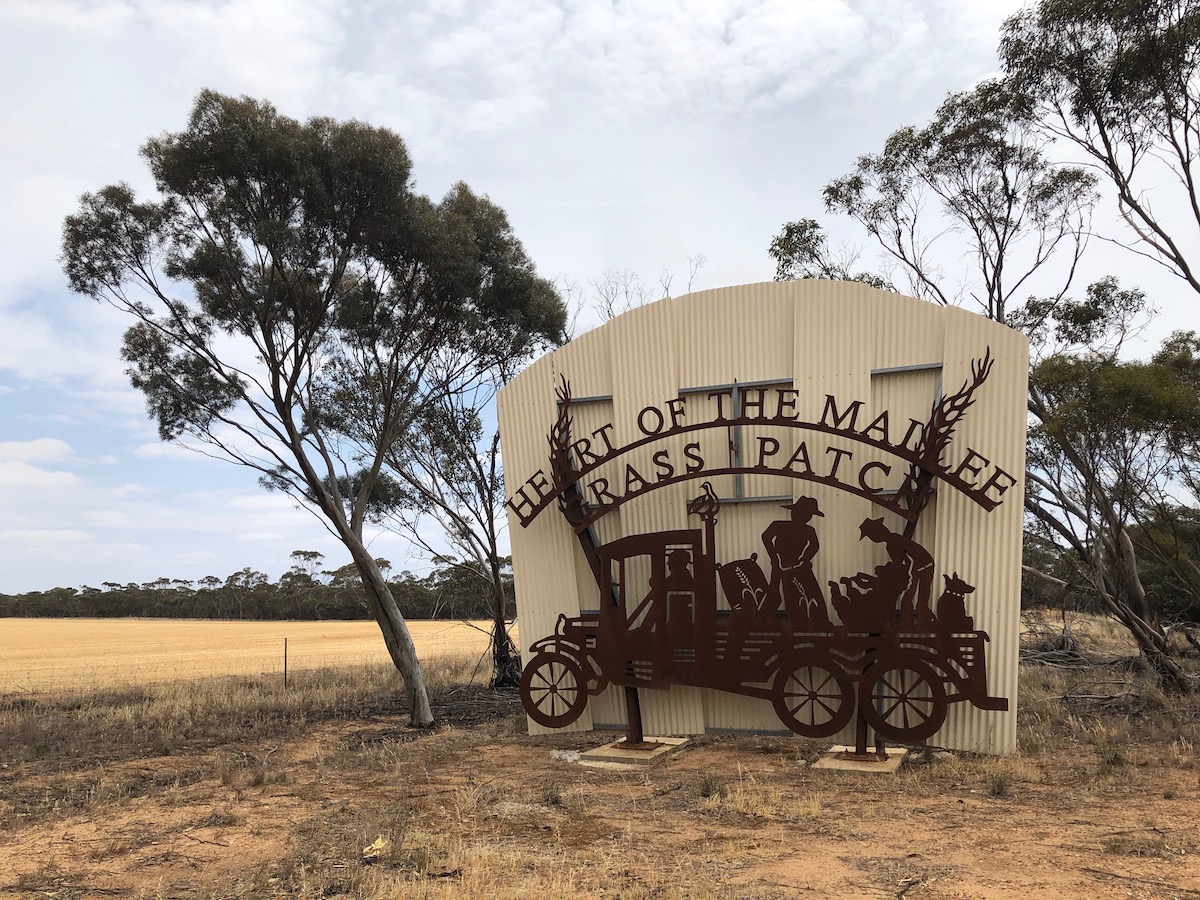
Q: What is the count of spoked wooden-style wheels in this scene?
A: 3